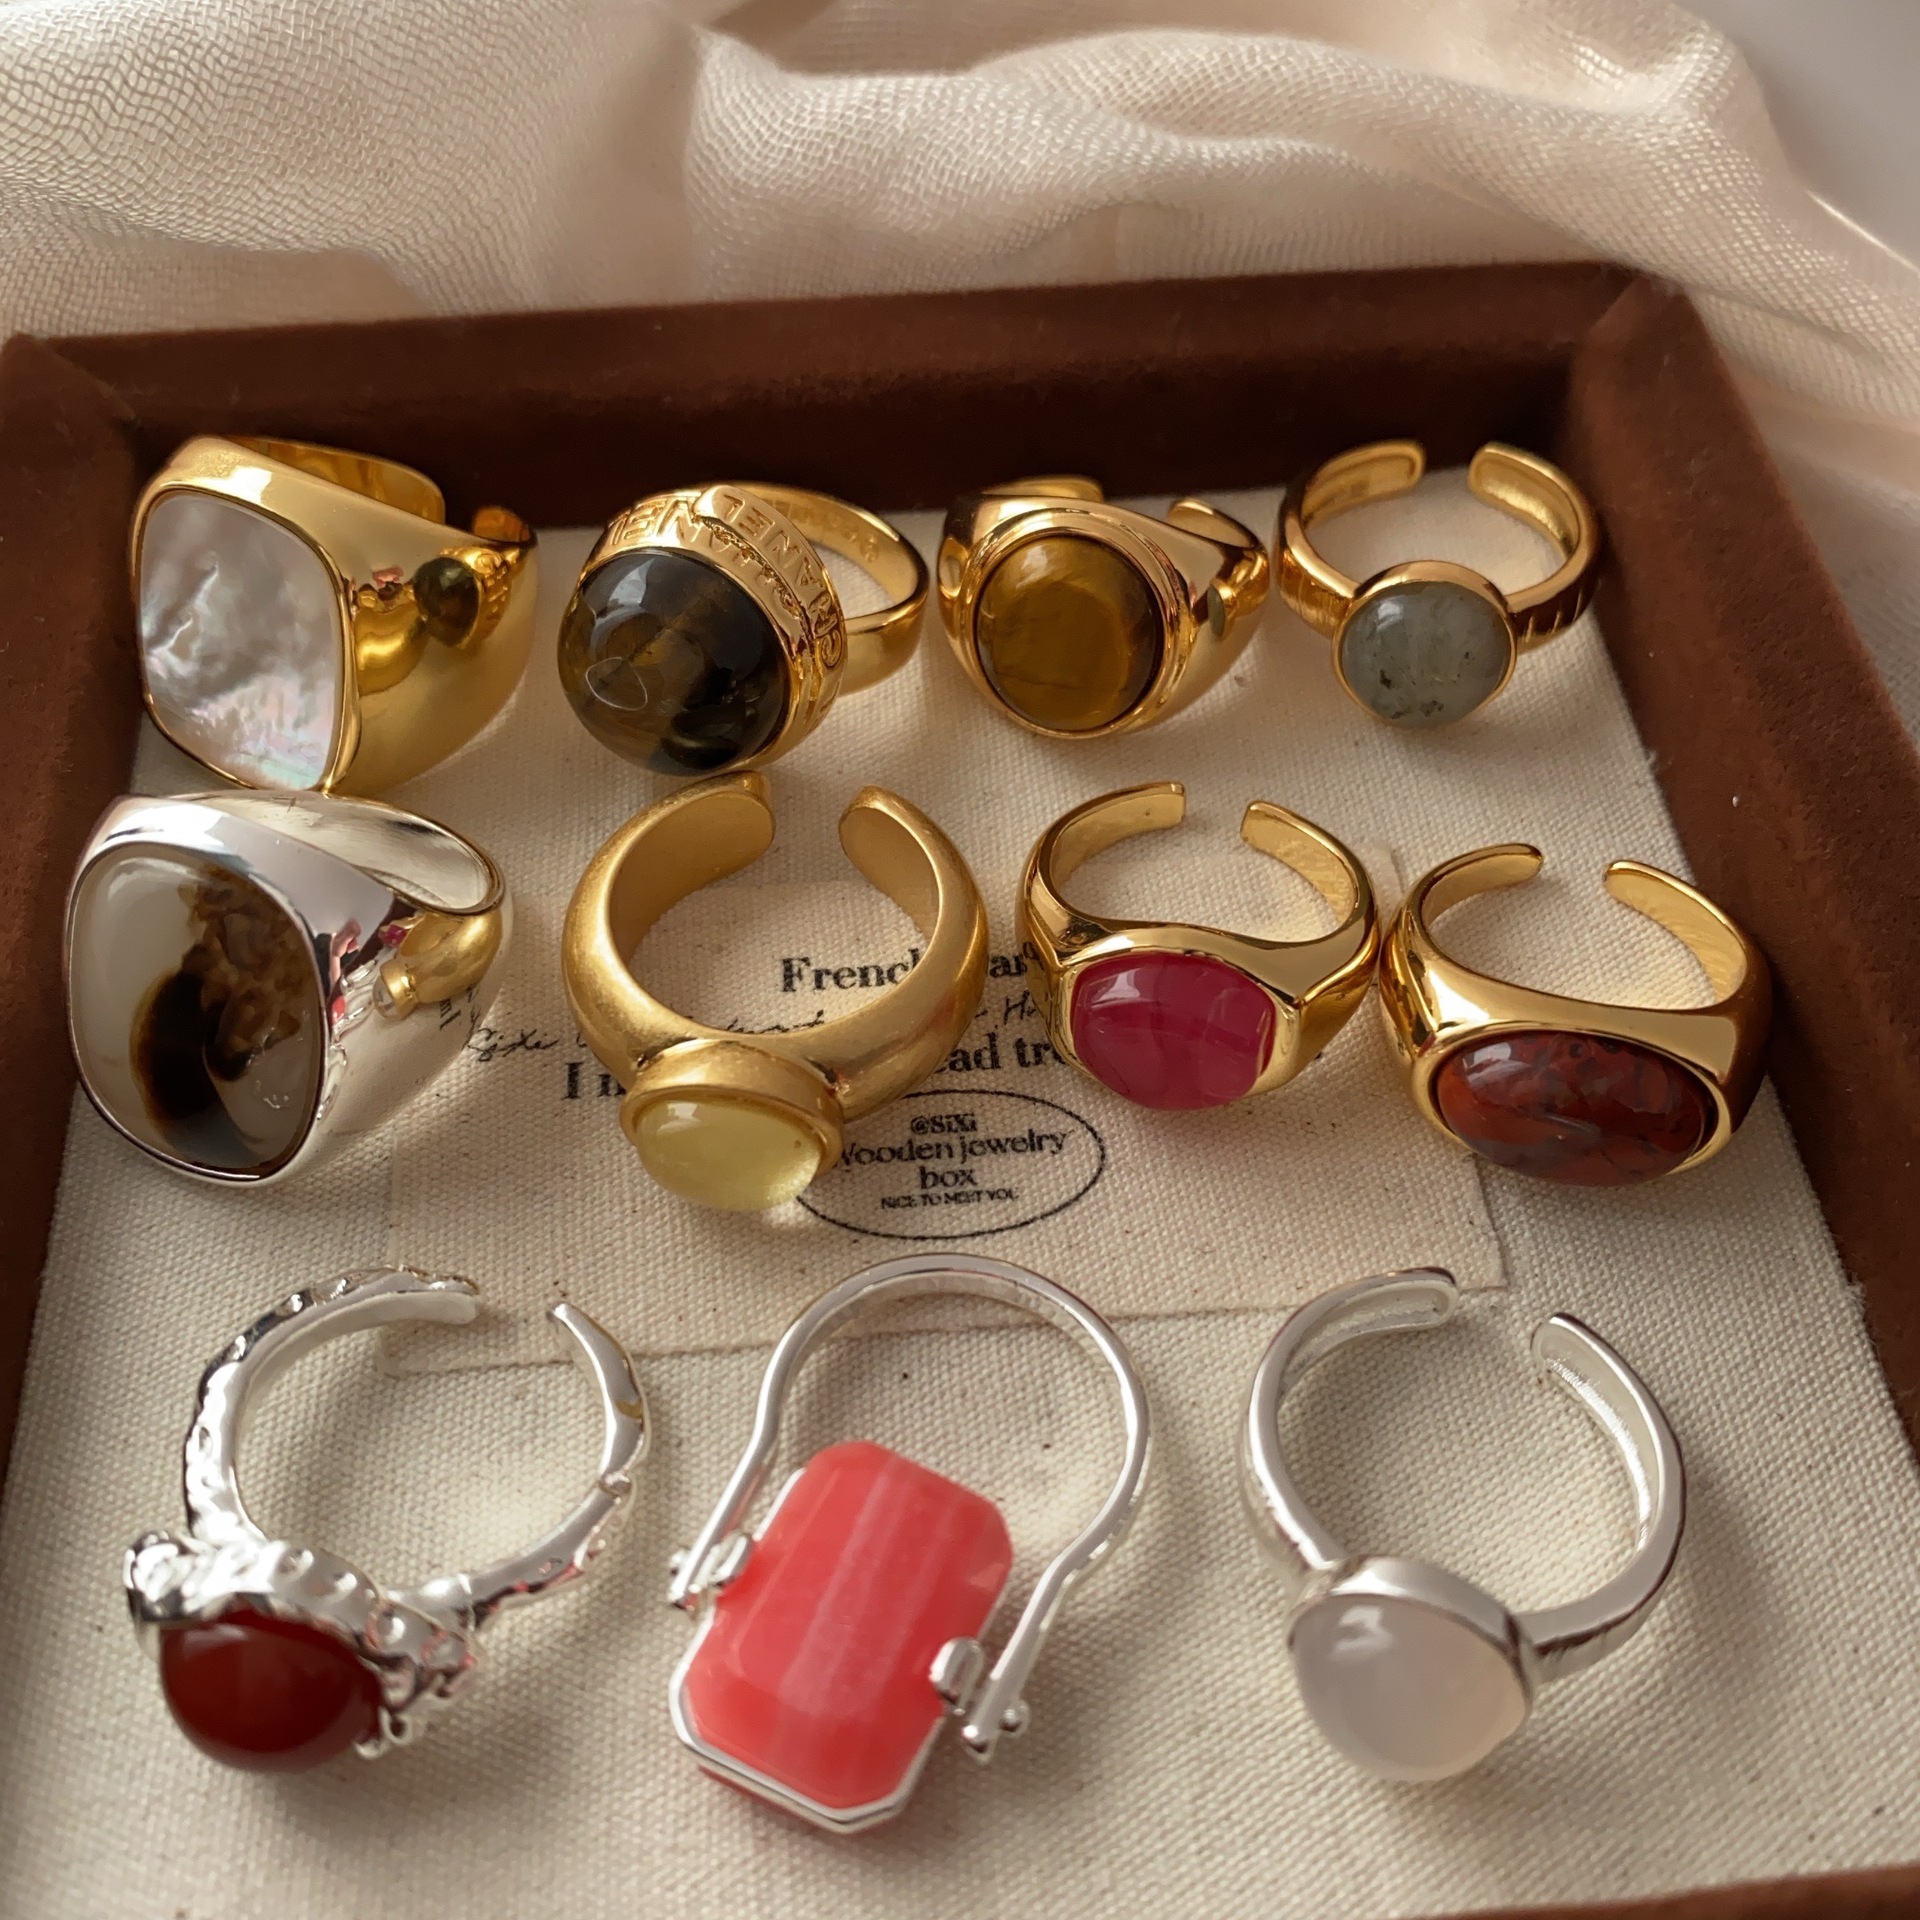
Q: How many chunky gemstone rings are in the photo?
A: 11